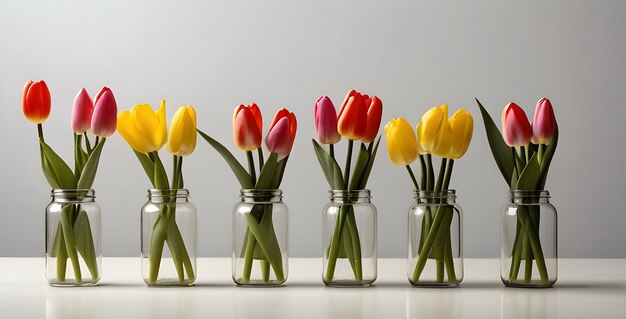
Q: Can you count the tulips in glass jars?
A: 15